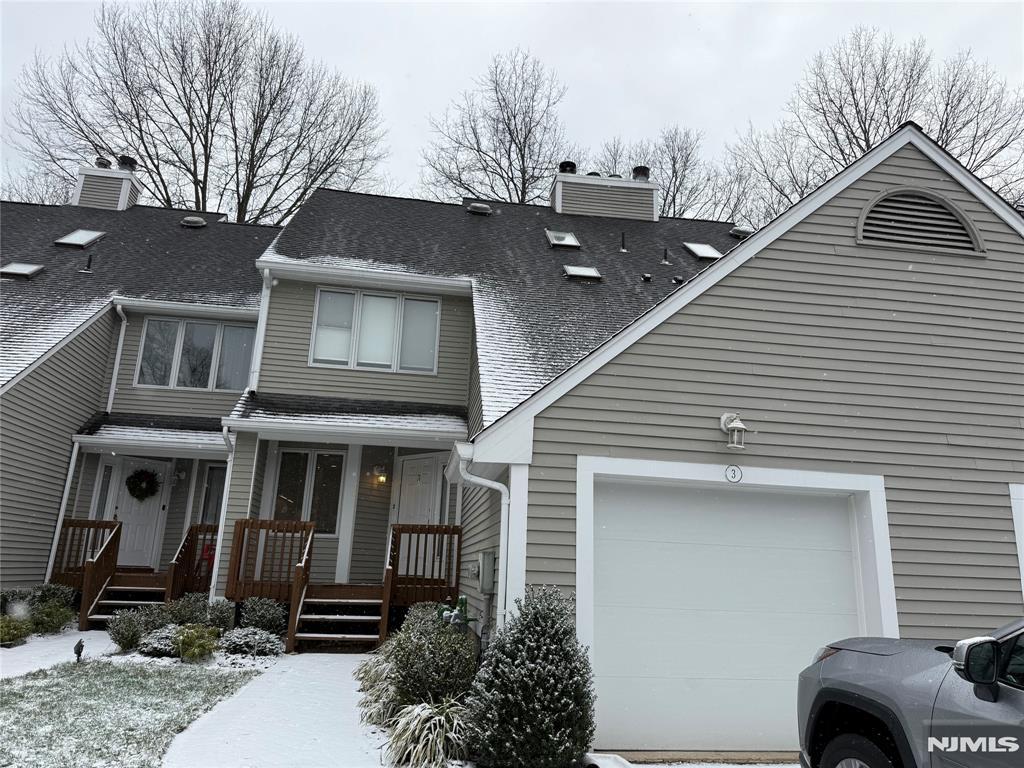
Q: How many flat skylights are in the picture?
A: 5